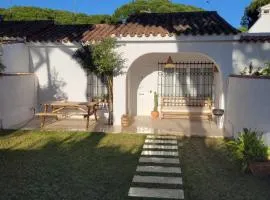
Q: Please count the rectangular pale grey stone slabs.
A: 8